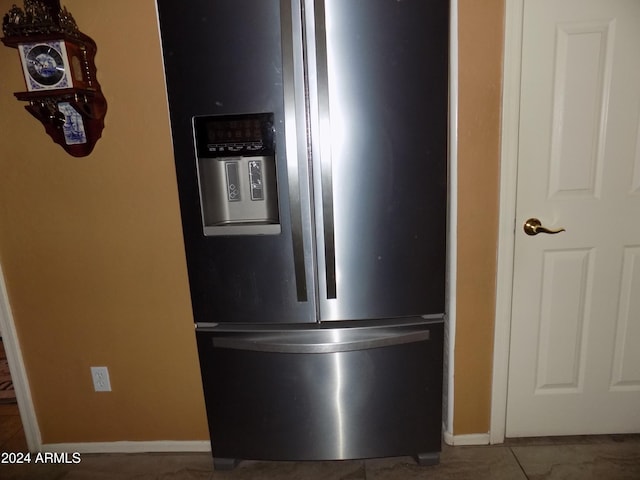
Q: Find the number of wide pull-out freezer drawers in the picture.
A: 1